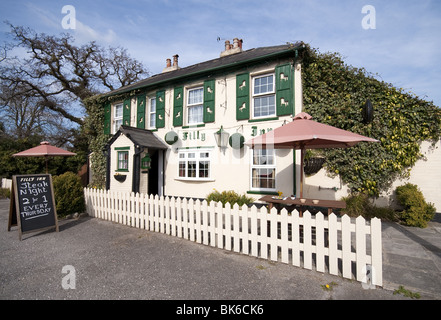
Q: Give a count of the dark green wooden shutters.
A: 8